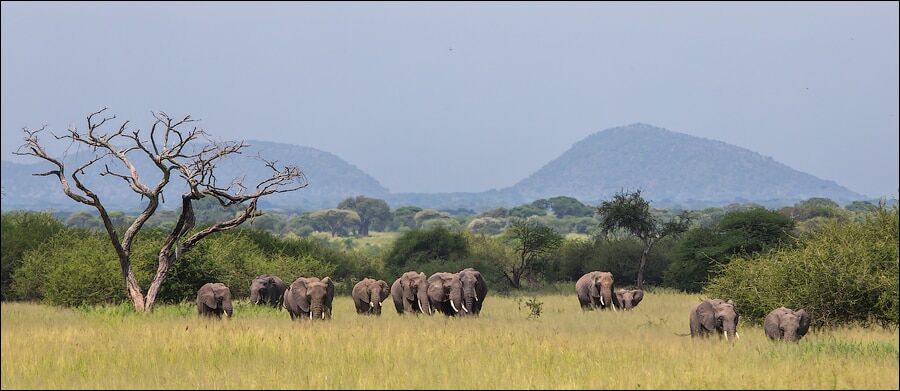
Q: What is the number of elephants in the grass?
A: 11